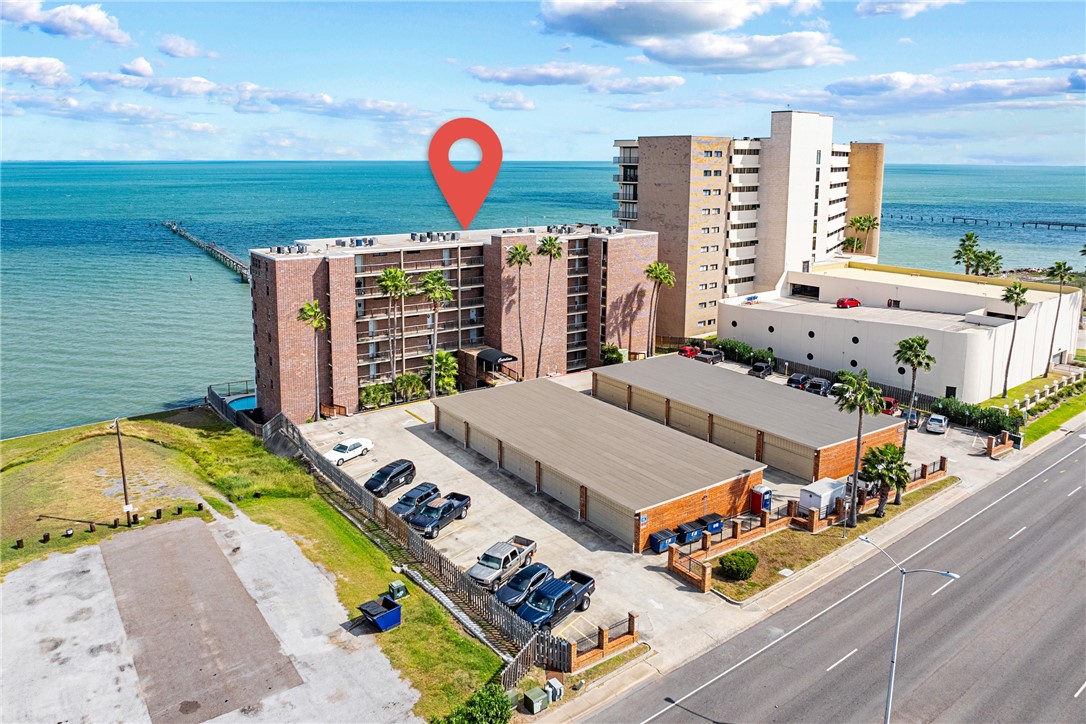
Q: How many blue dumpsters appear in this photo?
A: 4